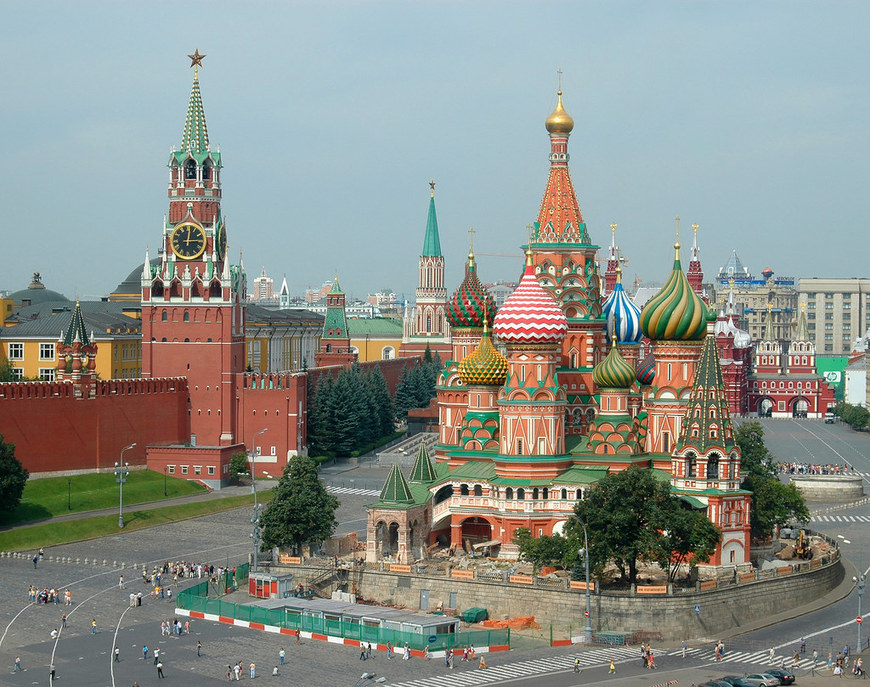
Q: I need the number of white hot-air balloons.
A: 0